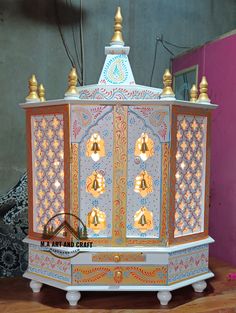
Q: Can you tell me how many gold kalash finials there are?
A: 7